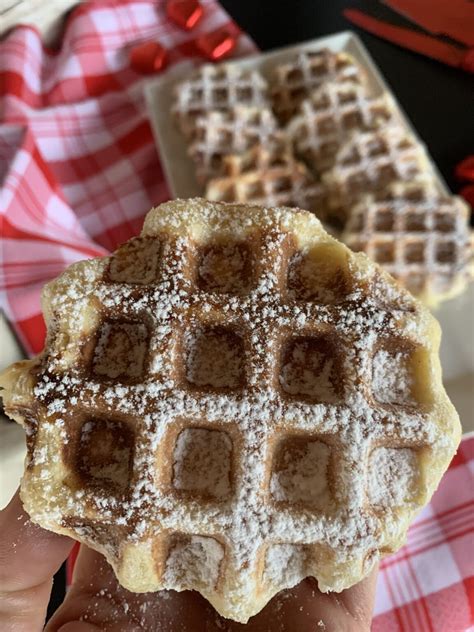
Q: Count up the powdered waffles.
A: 8